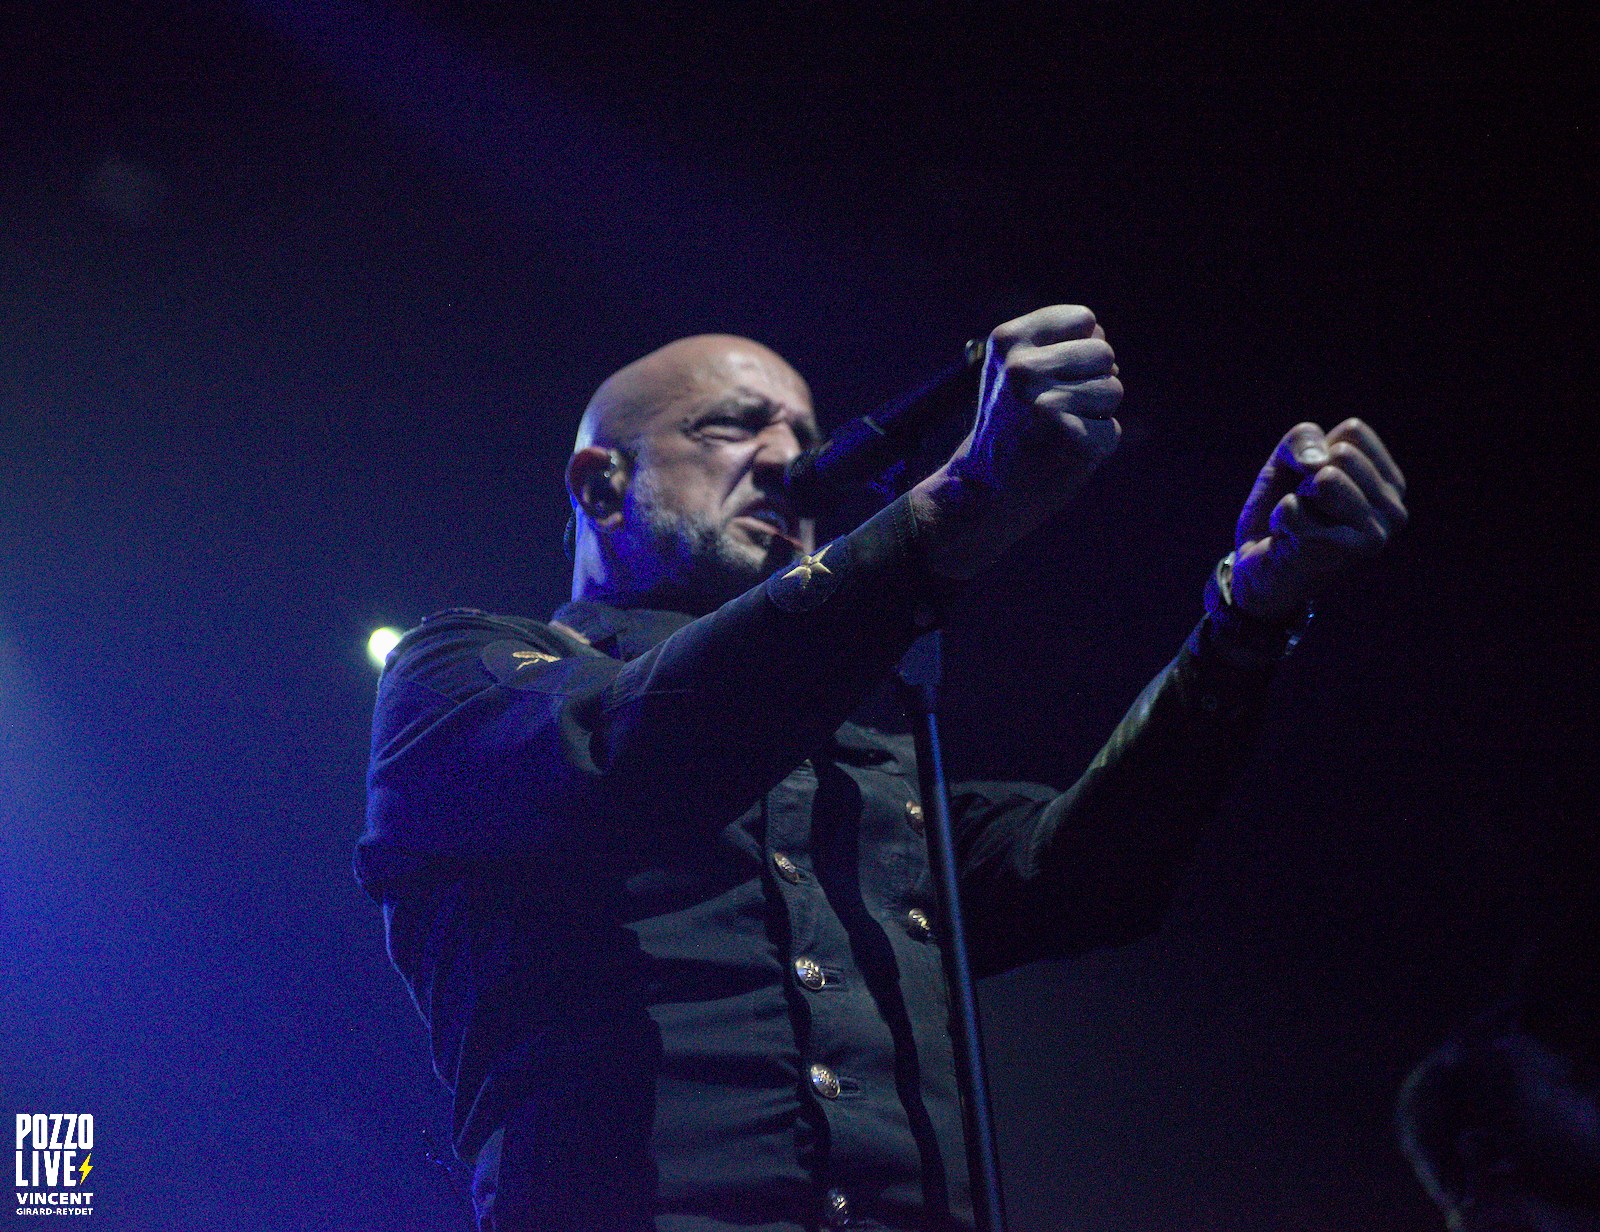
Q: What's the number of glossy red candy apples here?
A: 0